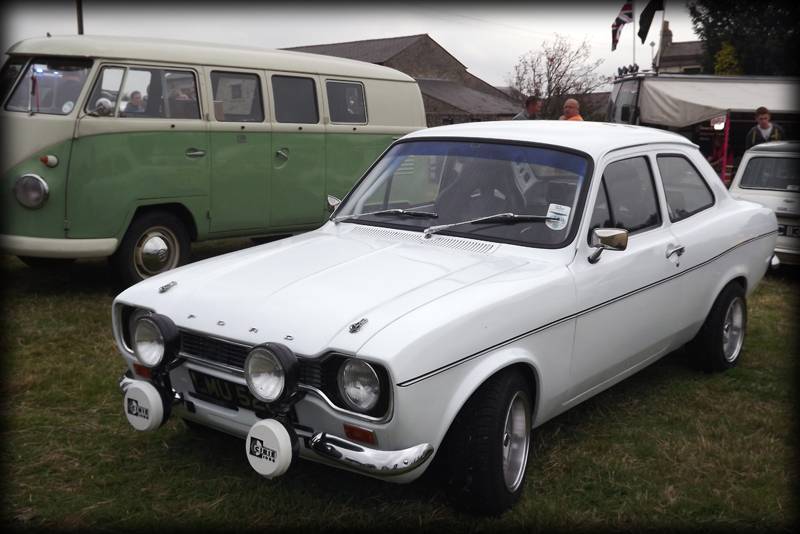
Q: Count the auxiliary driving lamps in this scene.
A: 4